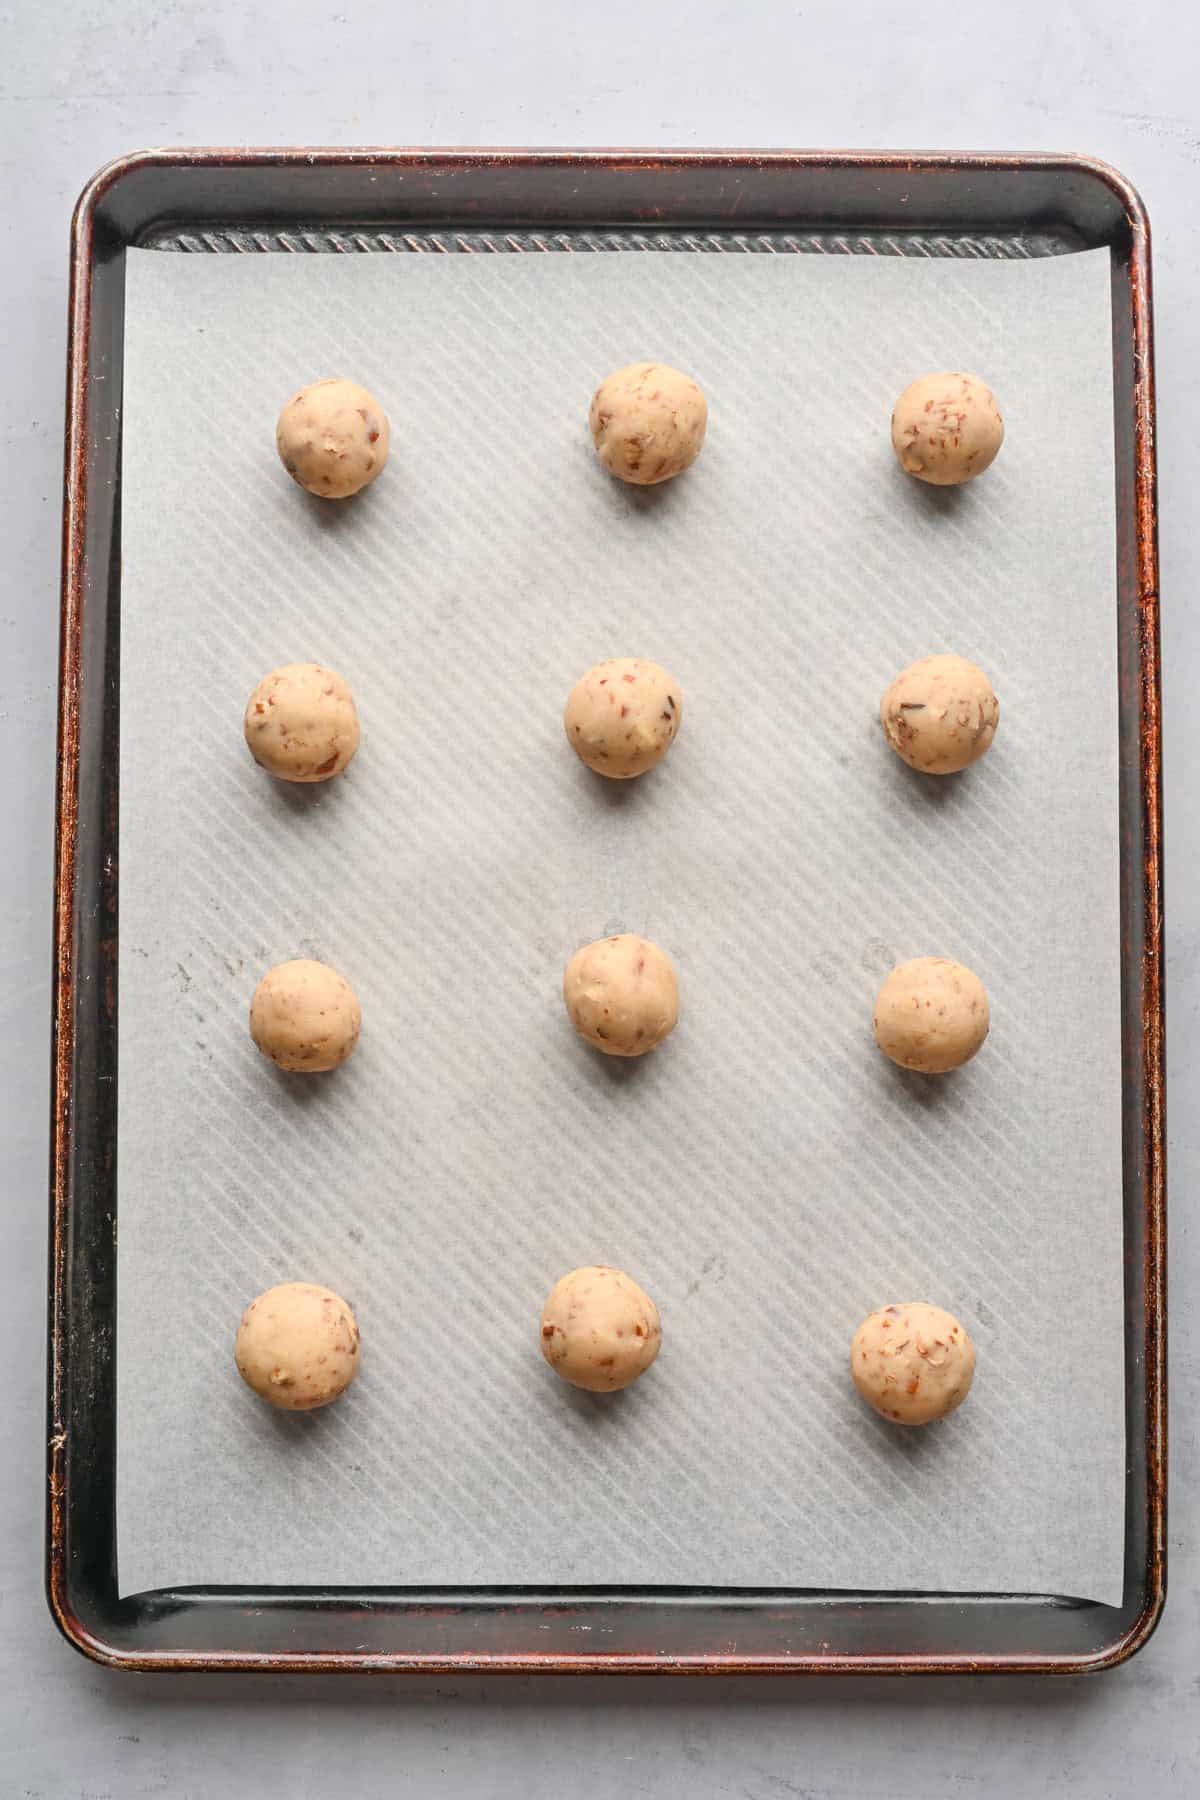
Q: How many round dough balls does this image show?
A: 12